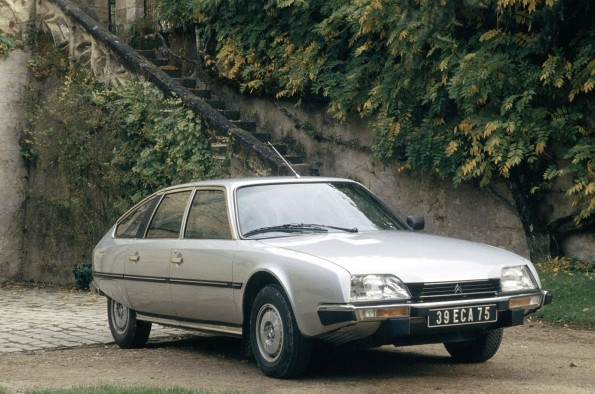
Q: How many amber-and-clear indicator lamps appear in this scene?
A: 2